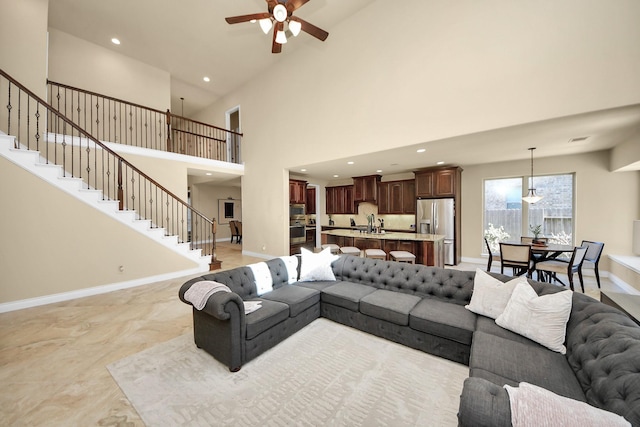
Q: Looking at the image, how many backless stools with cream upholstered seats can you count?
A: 4